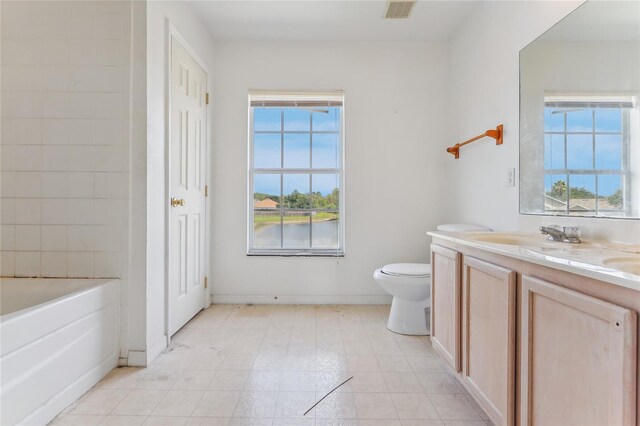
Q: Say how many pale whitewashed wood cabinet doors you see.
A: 3